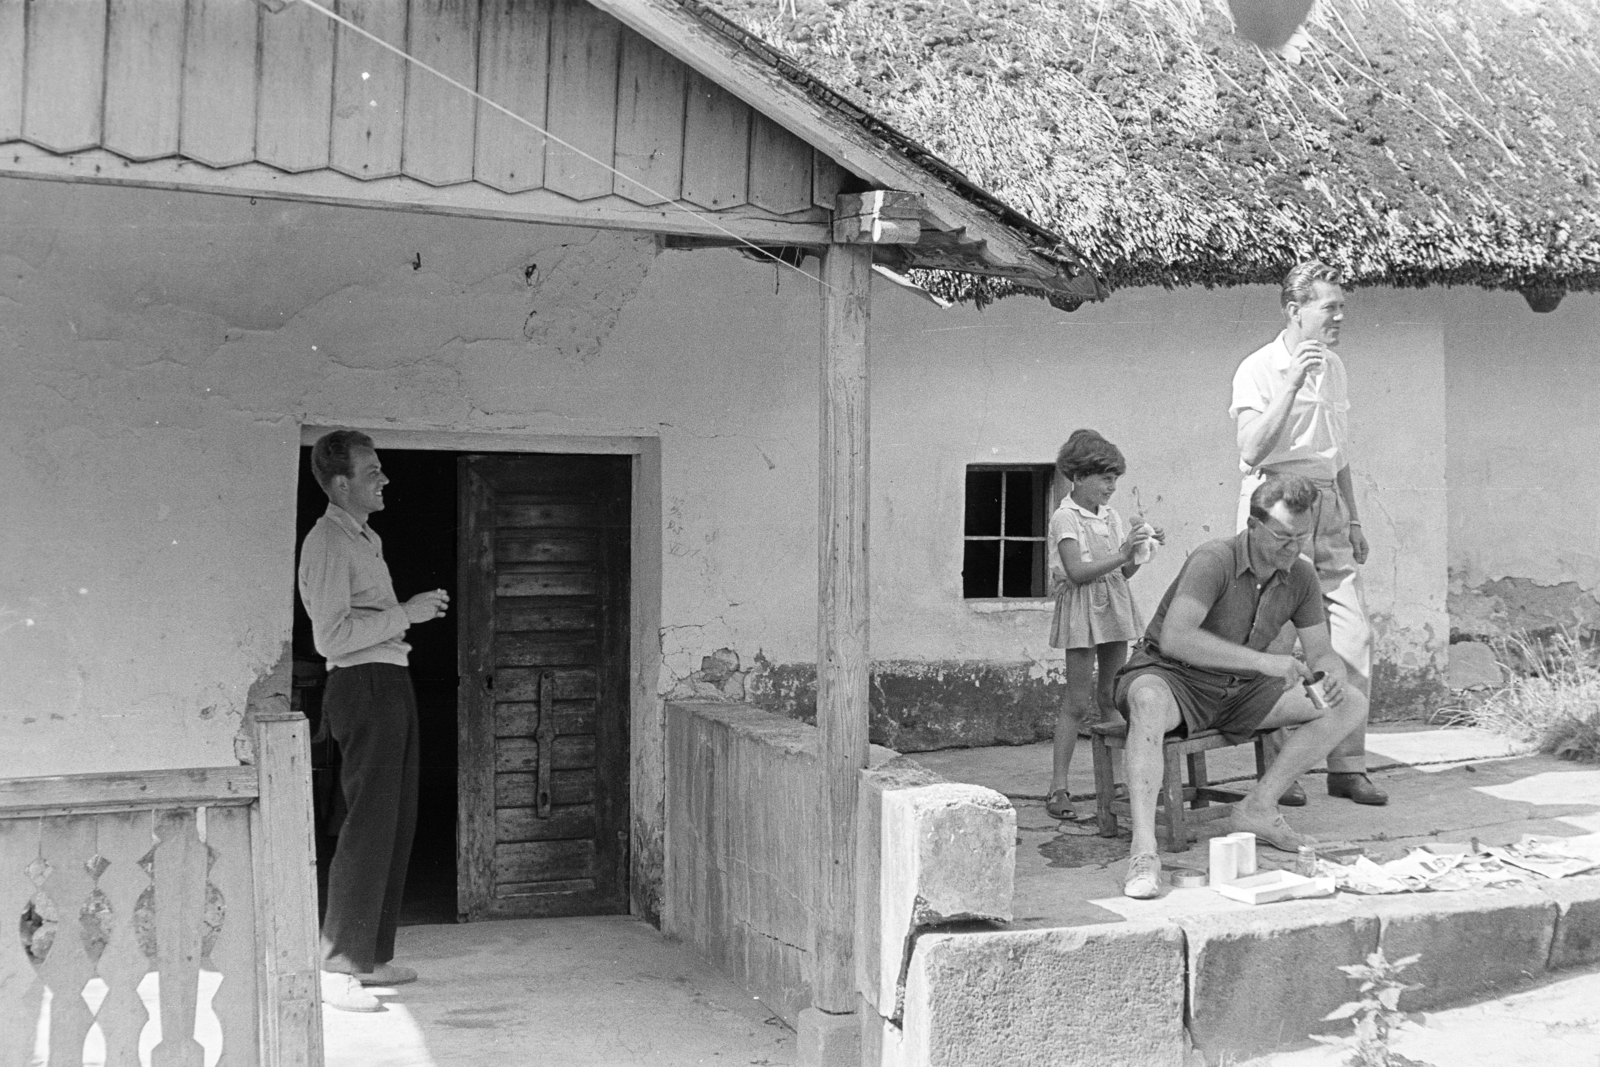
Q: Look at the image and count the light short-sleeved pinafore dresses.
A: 1